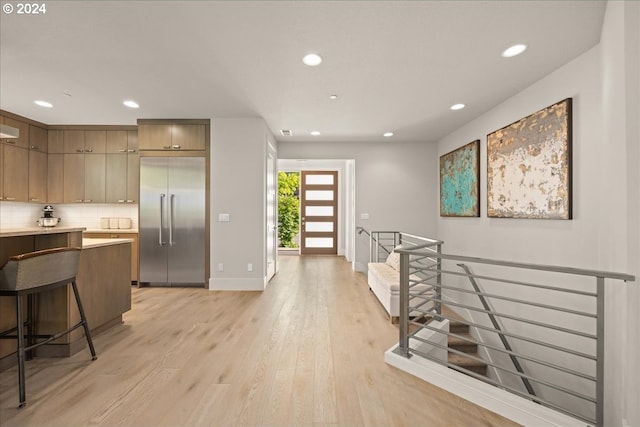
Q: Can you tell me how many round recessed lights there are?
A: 7